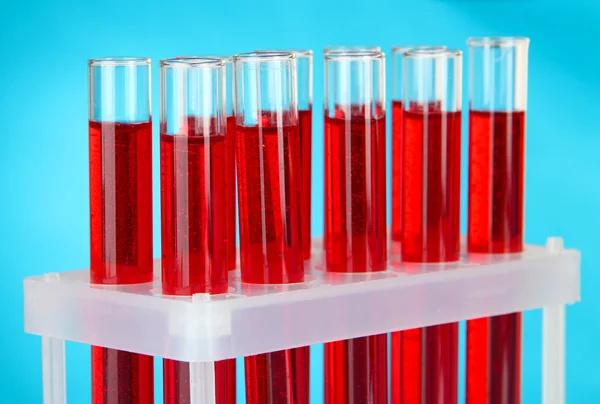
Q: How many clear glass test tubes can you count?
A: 10